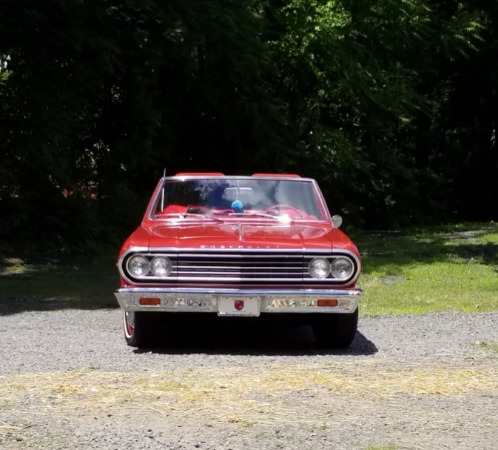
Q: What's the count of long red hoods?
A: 1